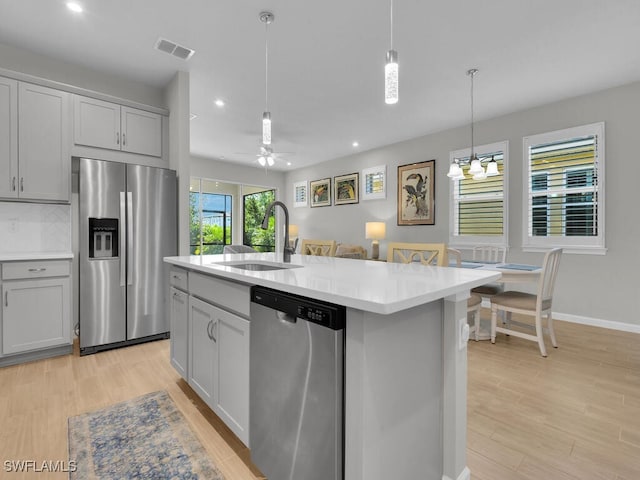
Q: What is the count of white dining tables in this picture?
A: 1